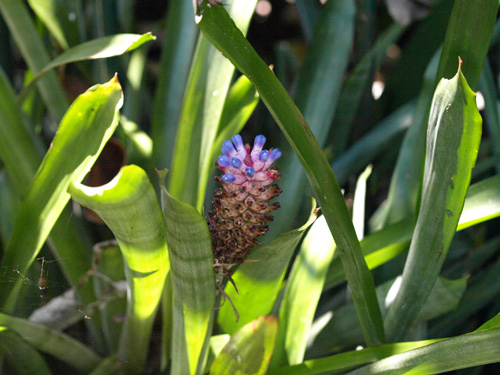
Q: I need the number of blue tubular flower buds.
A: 9